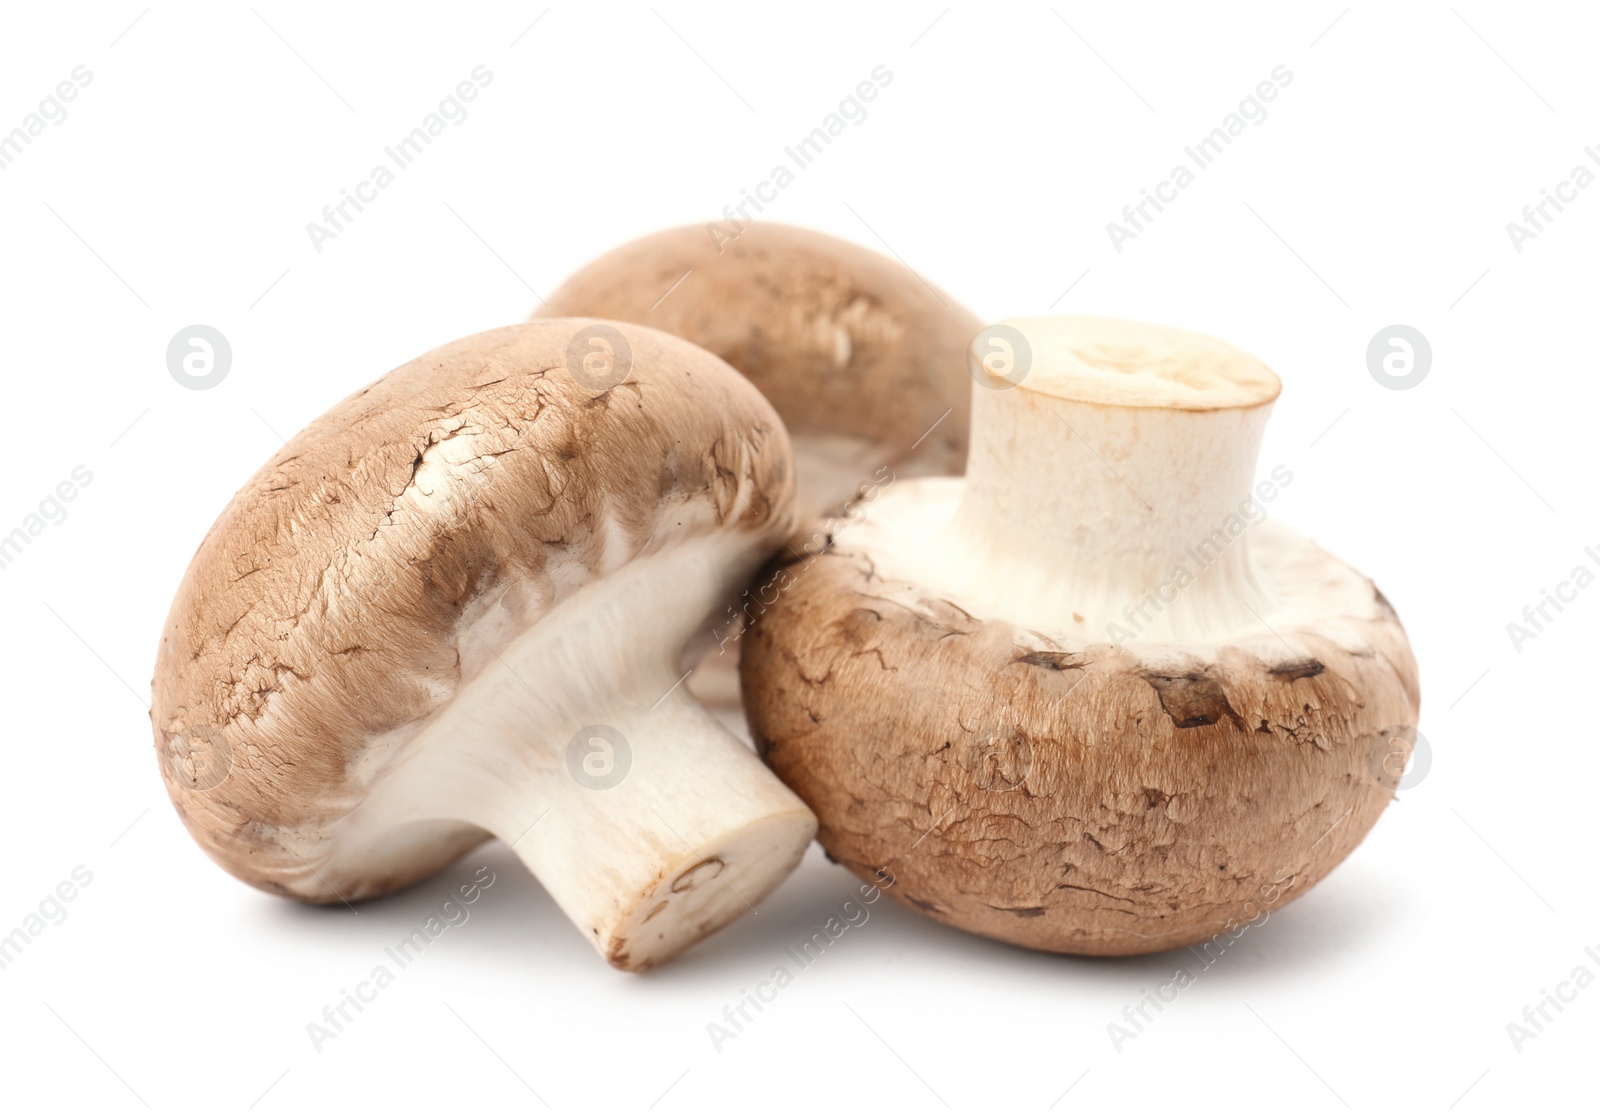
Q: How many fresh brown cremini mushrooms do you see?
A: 3